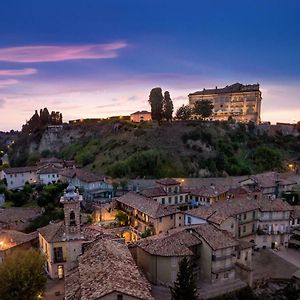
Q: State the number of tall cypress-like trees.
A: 2